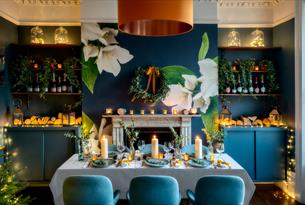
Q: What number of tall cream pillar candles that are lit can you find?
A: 3